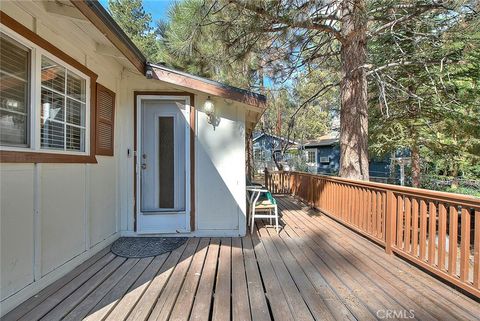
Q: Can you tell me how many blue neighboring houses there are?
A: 2